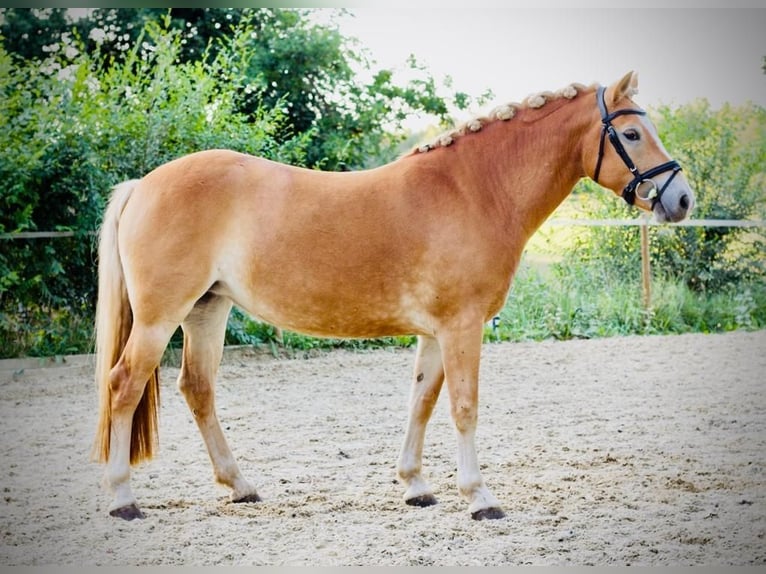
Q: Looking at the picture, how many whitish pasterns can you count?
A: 4